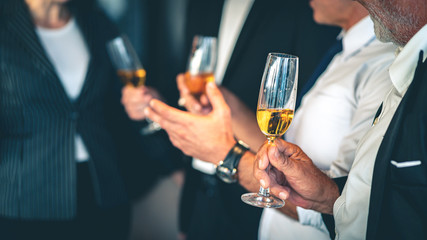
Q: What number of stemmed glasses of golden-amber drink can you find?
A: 3